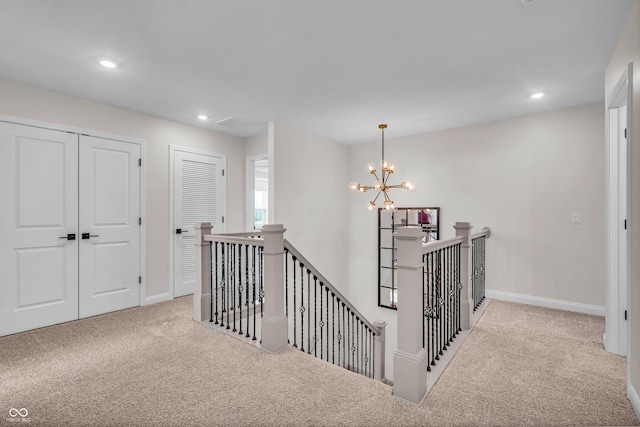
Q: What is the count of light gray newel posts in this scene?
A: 5